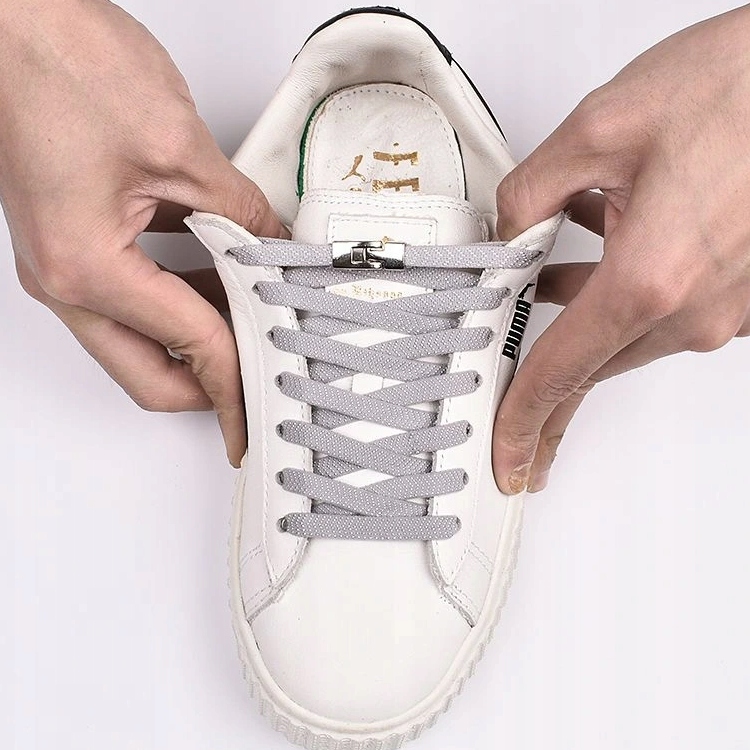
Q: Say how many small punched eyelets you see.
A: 14